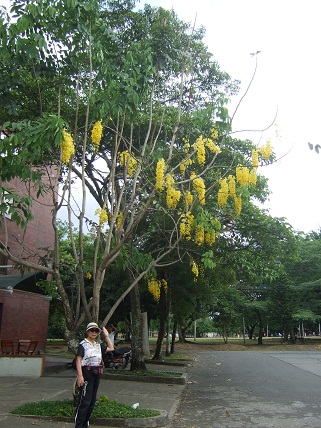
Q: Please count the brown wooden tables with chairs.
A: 1